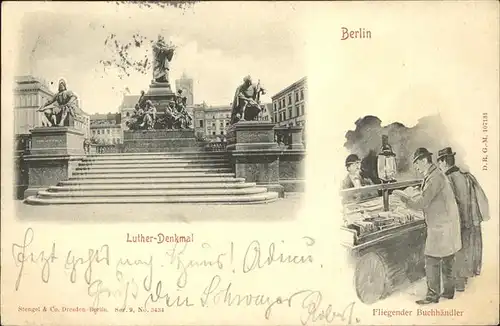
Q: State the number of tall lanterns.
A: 1